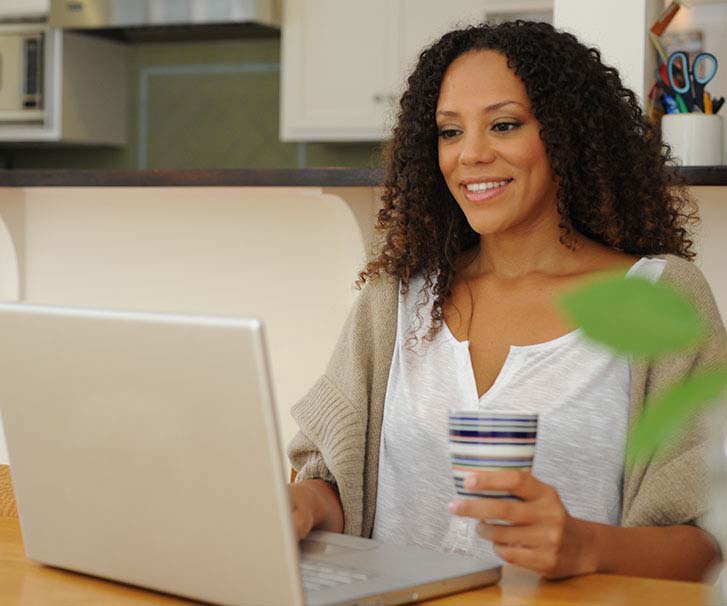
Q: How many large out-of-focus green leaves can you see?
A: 2